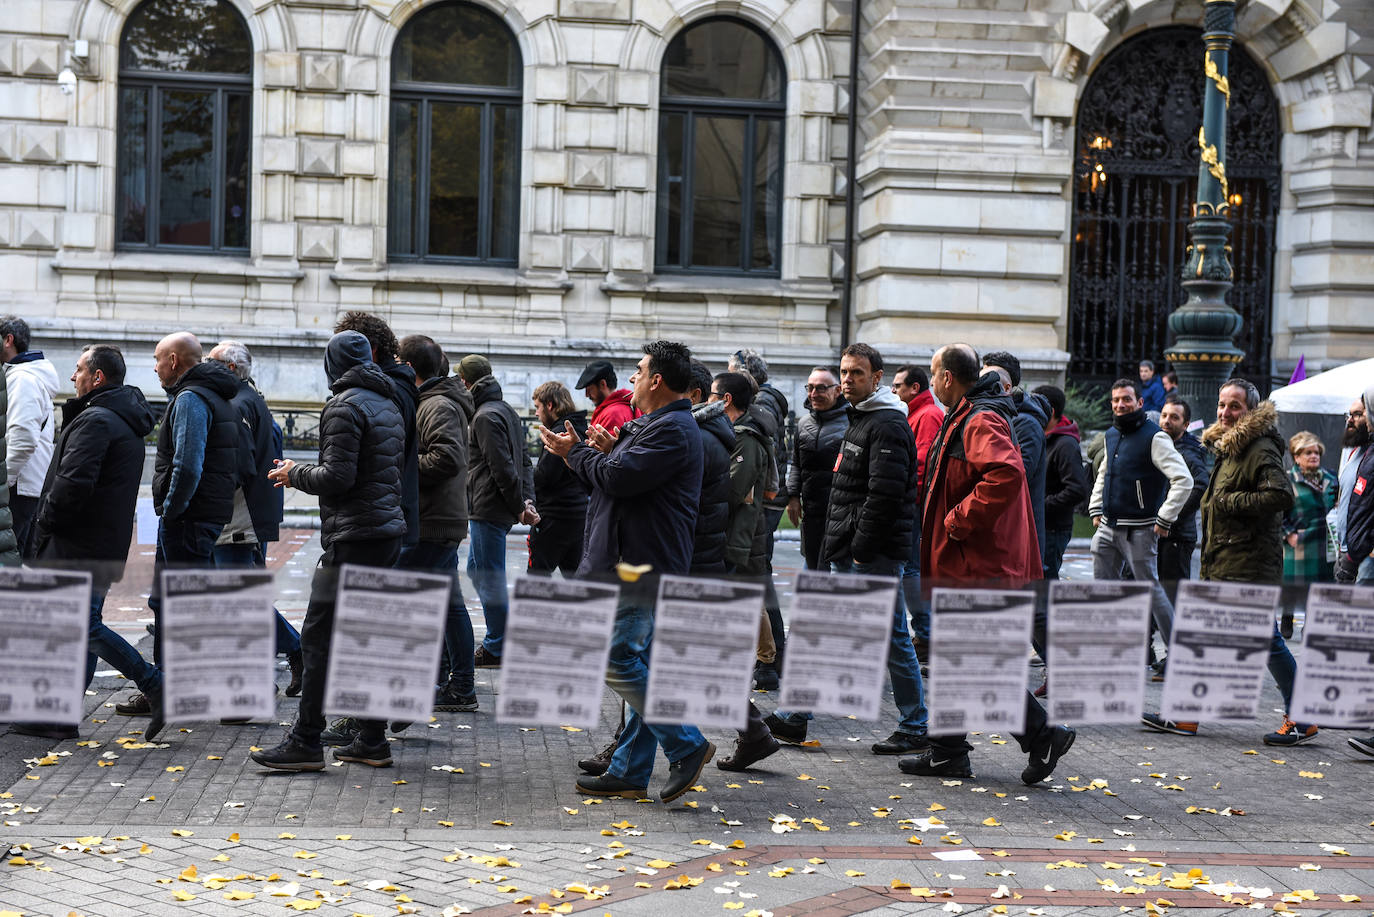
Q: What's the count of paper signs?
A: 10